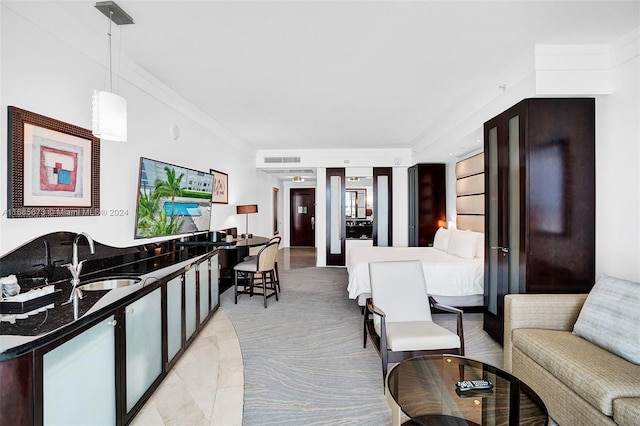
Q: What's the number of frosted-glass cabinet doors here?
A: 6